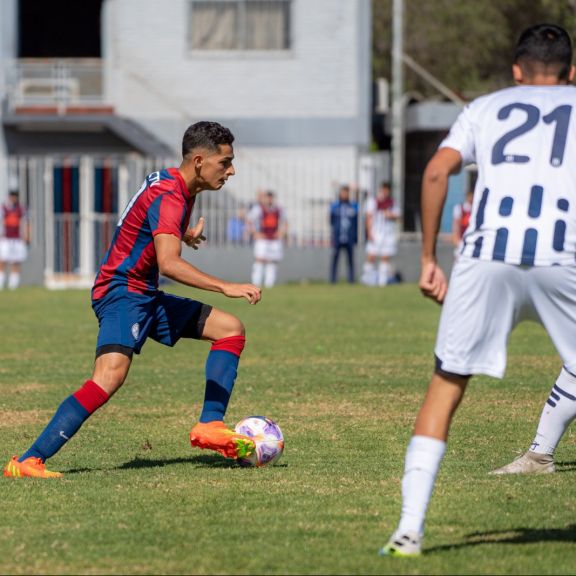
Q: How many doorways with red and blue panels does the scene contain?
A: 2